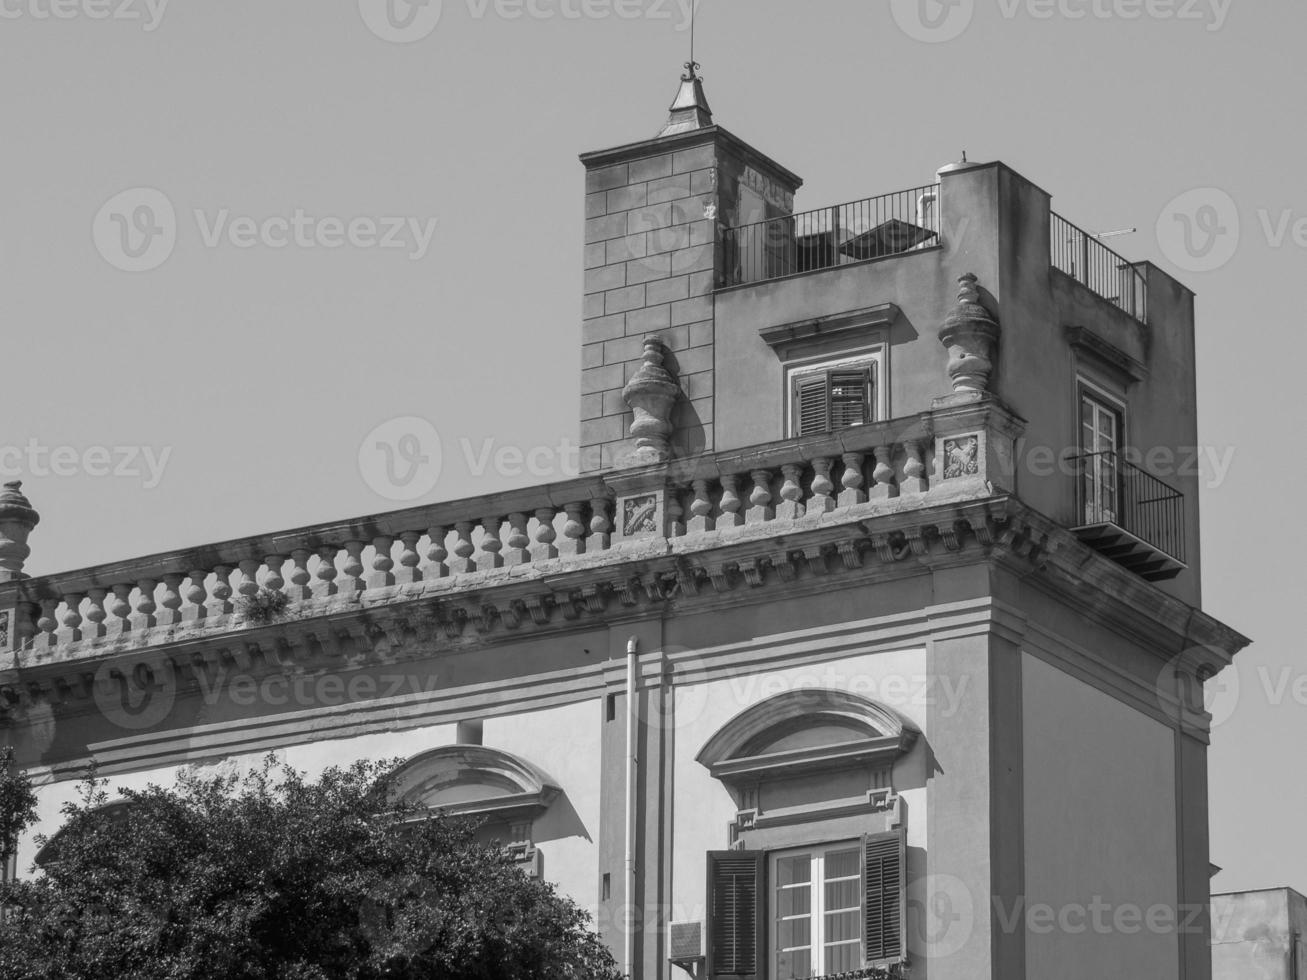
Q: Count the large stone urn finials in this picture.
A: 3